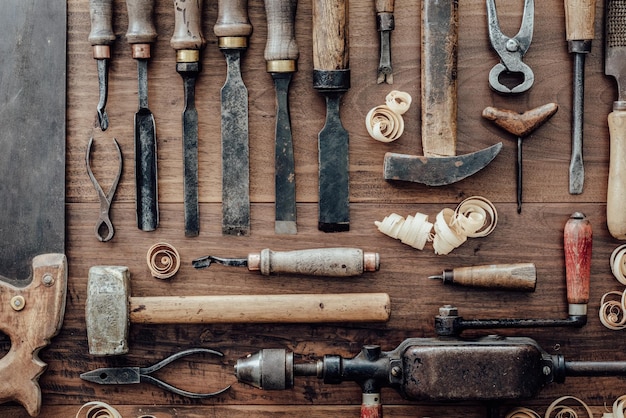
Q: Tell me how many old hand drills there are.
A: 1